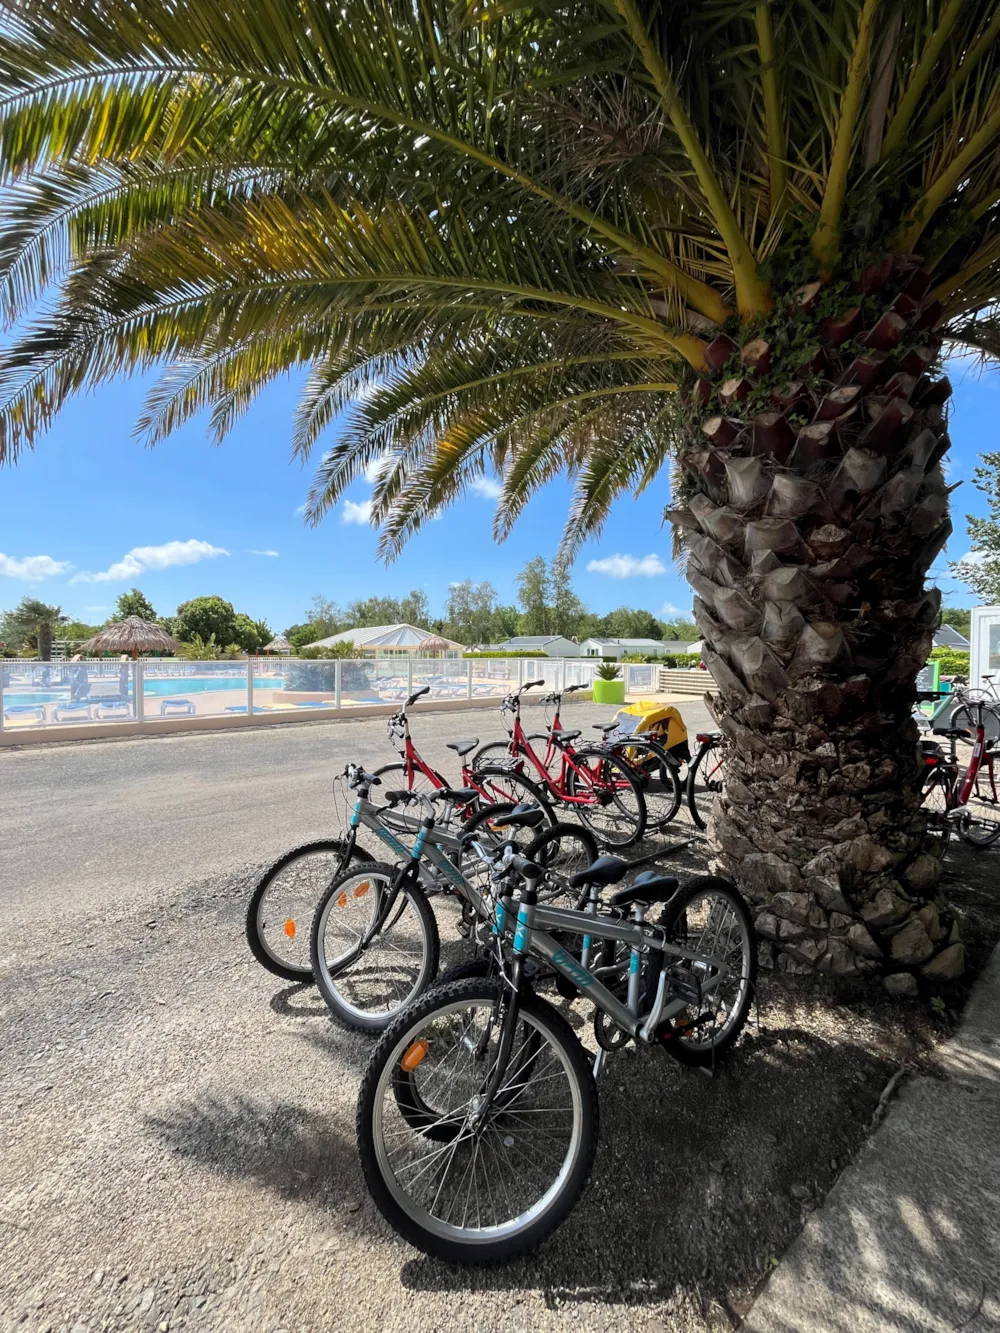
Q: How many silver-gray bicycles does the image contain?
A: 4